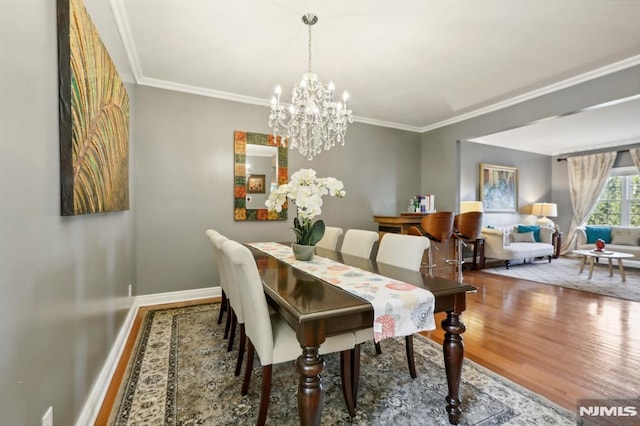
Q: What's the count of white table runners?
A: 1